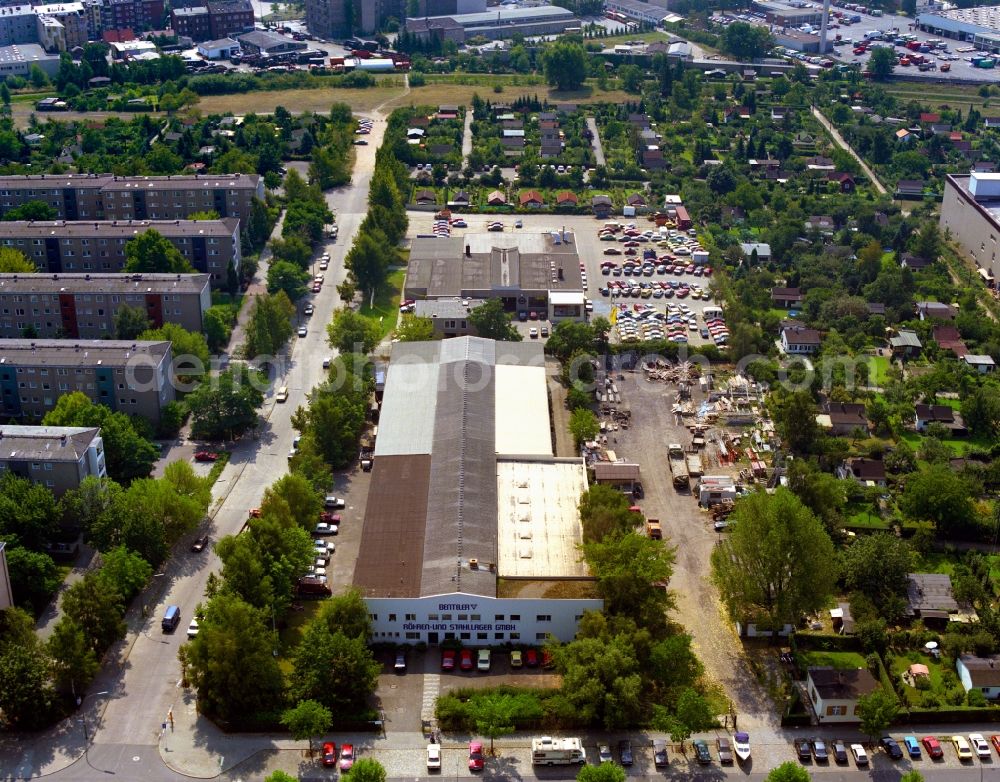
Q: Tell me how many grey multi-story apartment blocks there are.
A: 5